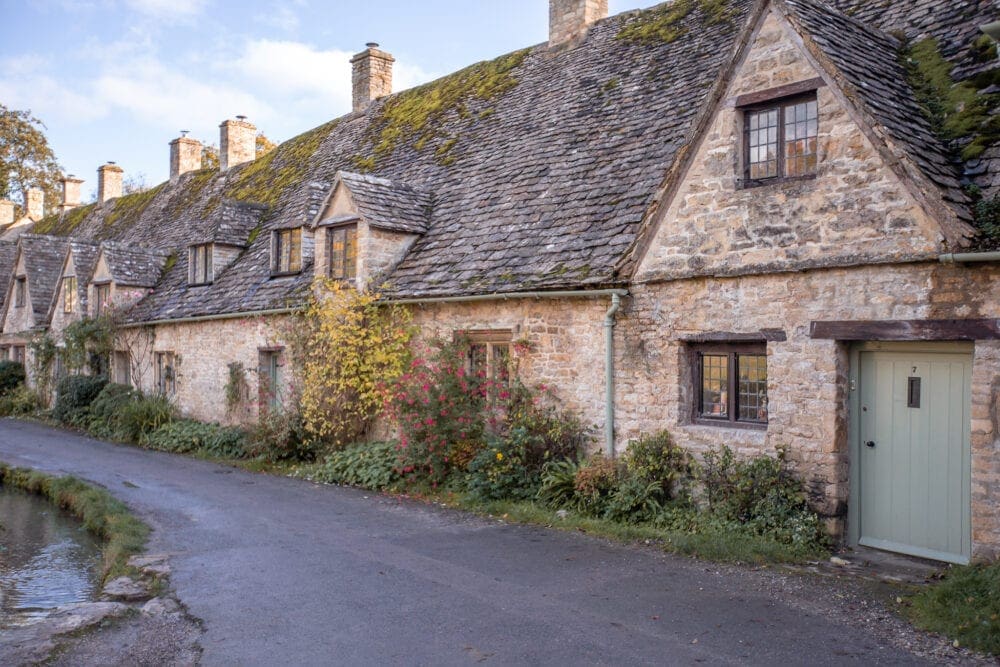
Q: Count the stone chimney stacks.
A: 8